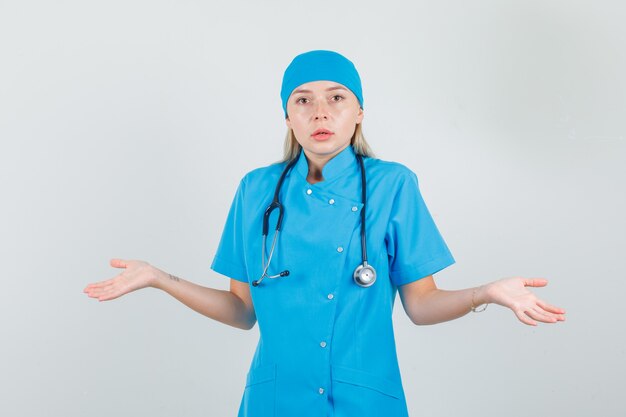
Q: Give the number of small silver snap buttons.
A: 7